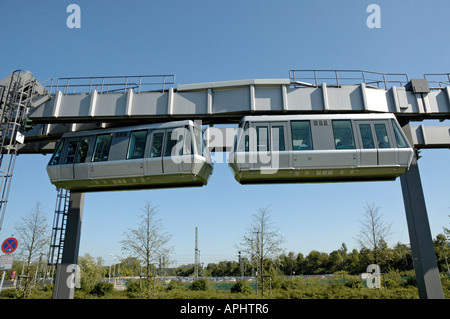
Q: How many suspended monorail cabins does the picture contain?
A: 2